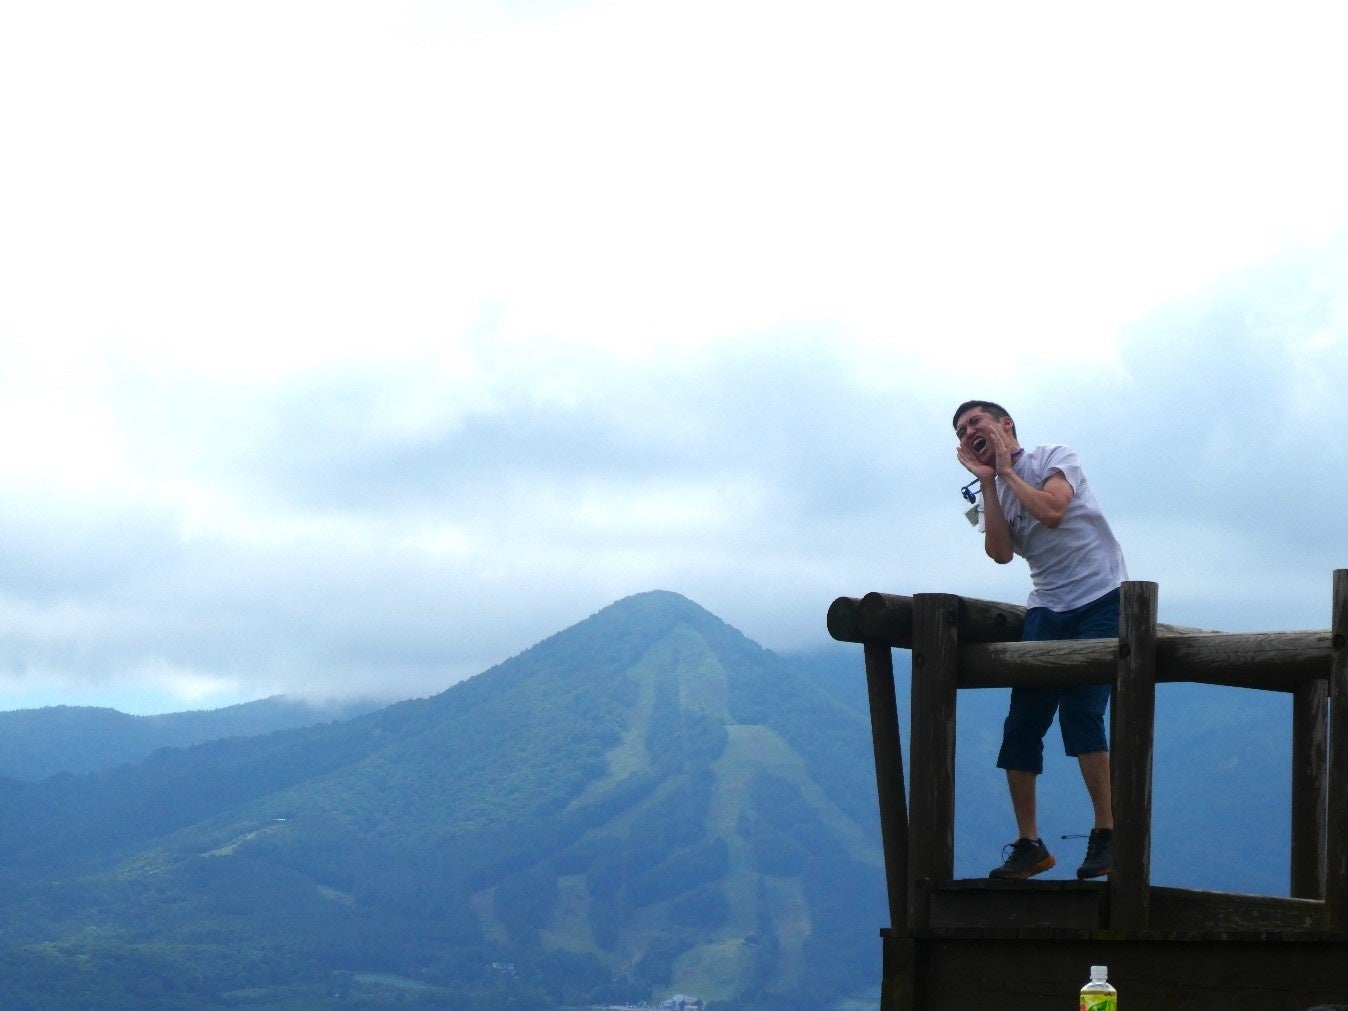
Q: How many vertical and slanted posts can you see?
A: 5